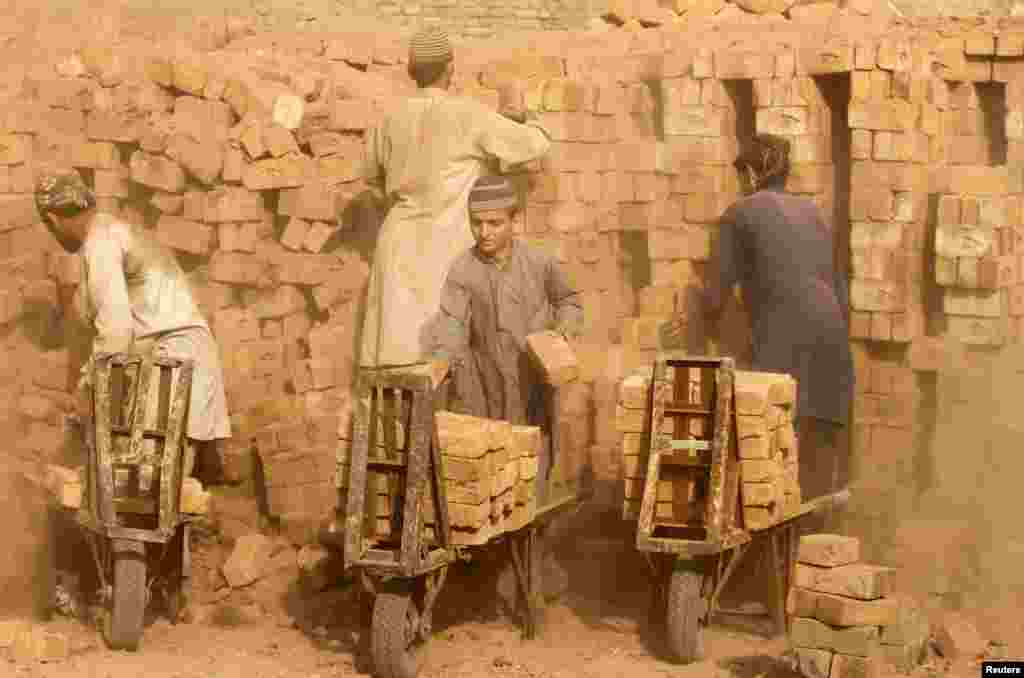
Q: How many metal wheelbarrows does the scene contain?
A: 3